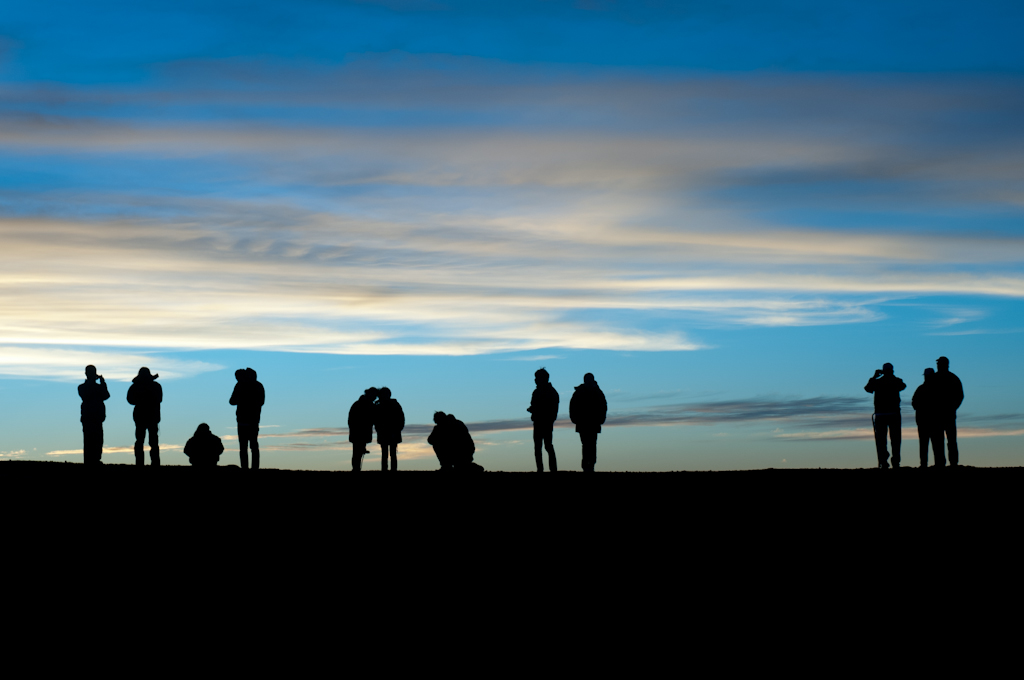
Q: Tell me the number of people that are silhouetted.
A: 12